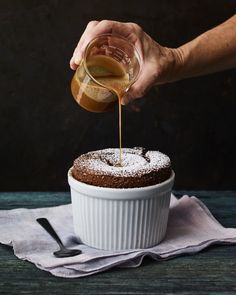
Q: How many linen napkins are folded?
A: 1